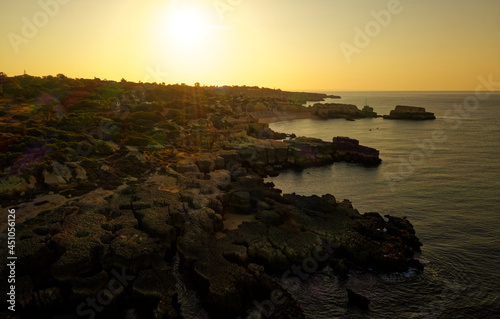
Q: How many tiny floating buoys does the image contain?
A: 2